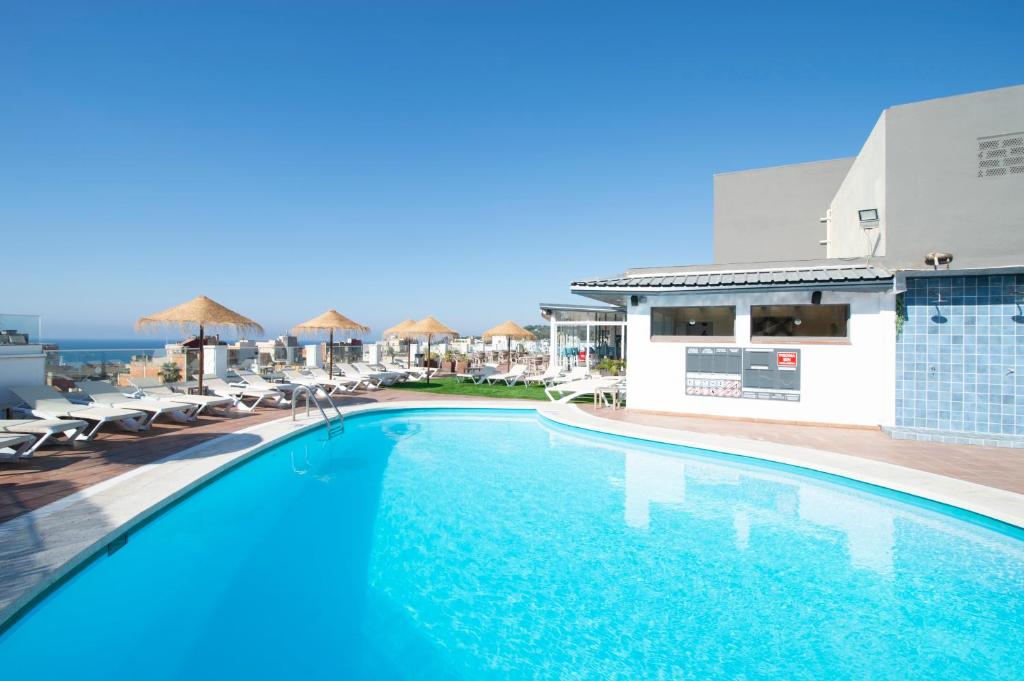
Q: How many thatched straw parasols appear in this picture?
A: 5